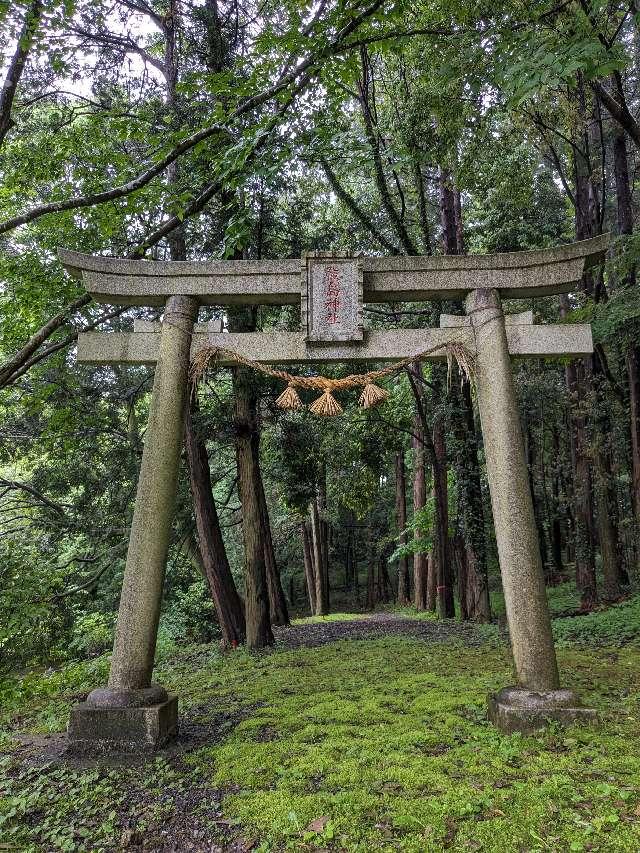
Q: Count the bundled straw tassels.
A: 3